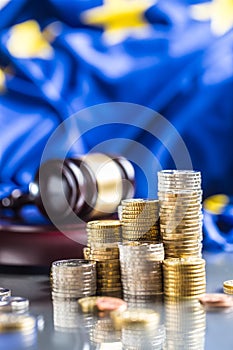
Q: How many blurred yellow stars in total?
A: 5